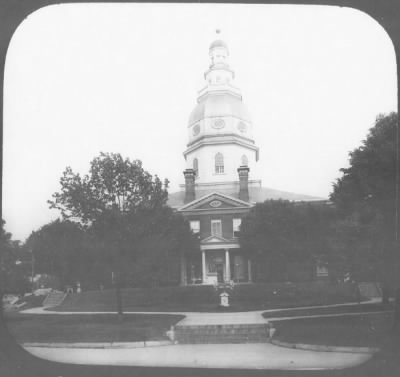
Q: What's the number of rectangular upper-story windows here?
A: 3